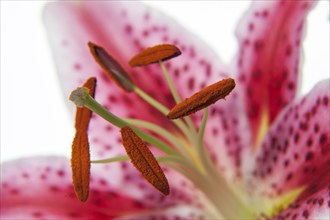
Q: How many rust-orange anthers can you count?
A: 6